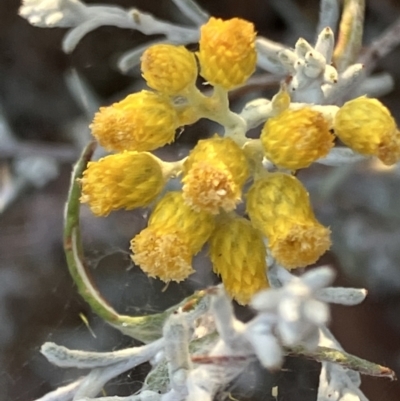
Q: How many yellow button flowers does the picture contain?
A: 10